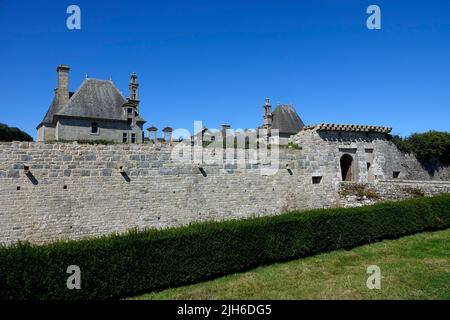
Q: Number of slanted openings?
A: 4